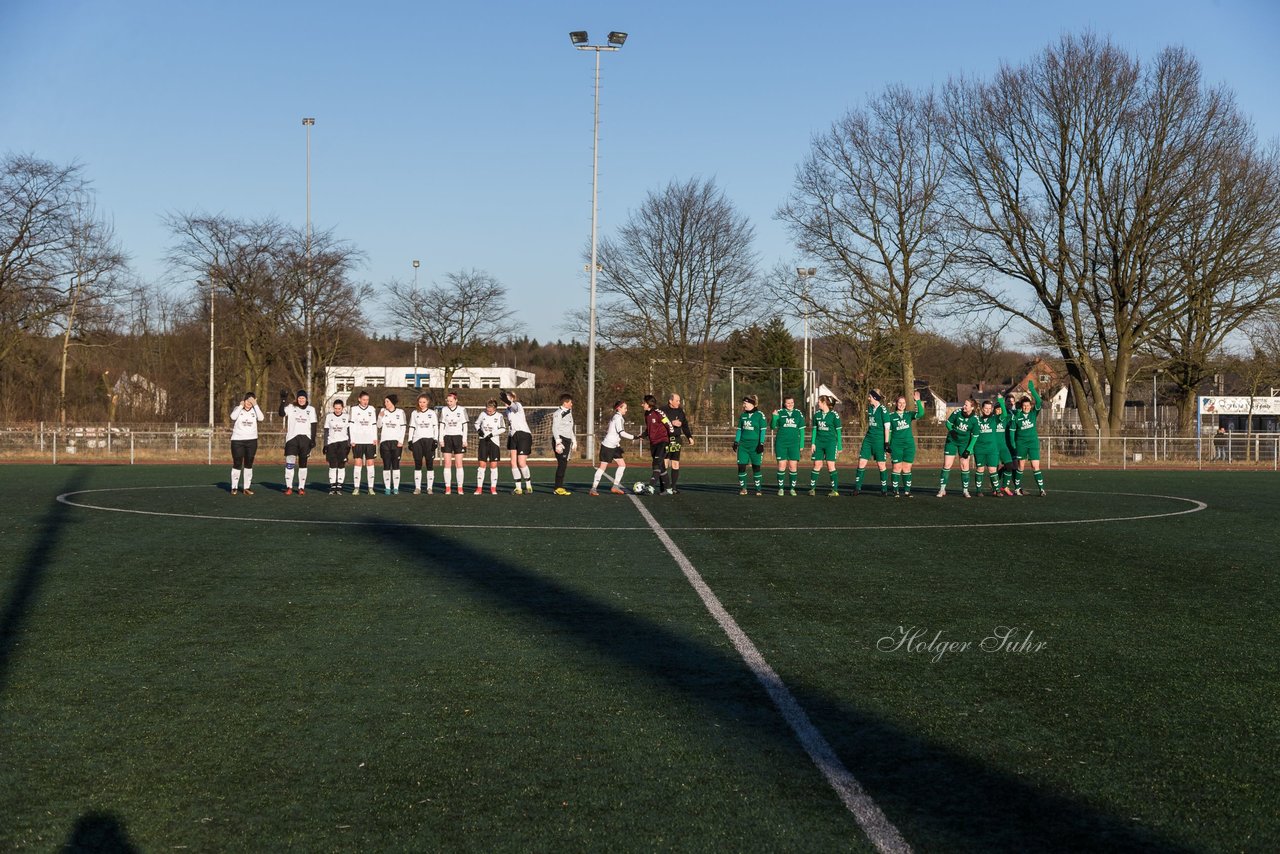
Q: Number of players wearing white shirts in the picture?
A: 11